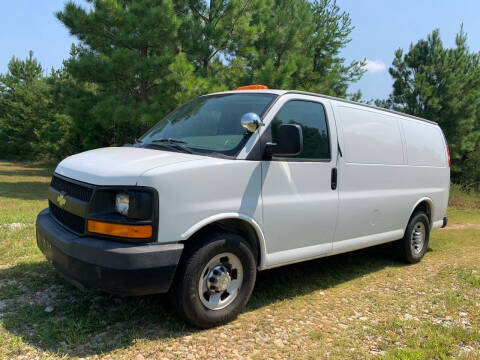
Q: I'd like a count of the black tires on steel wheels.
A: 2